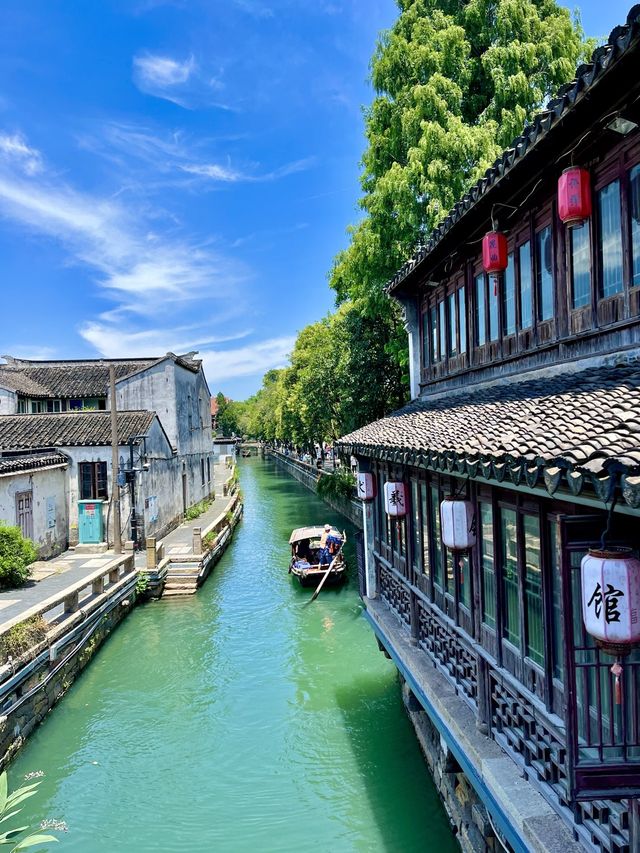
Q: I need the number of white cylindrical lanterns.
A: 4